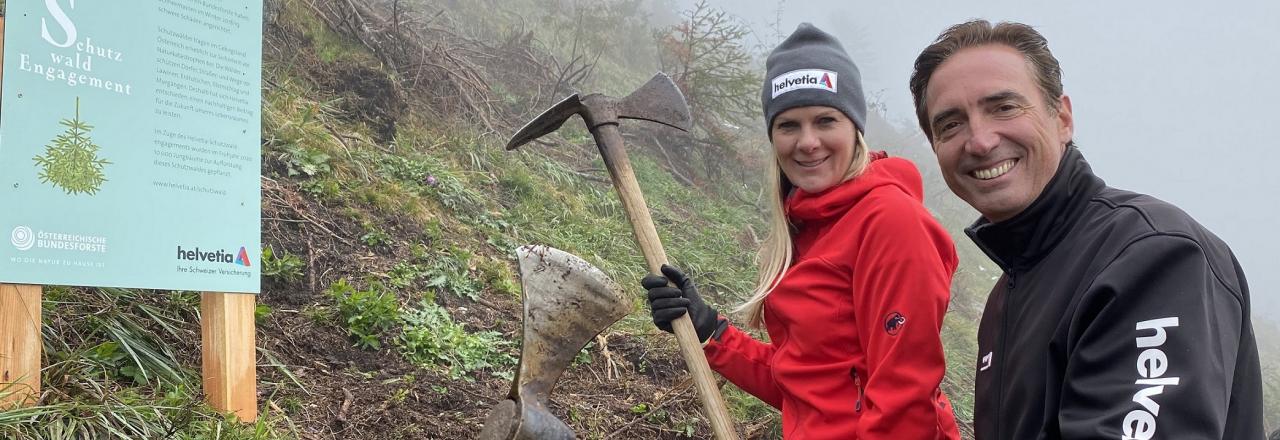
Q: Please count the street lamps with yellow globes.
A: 0